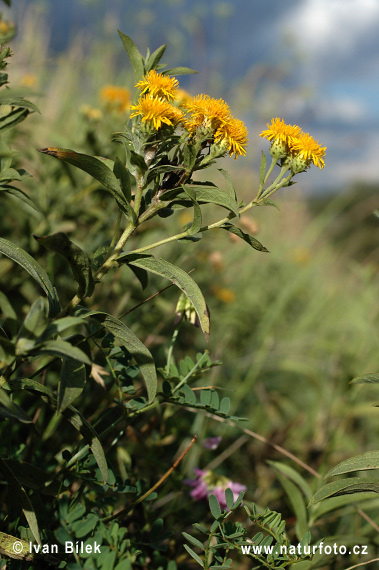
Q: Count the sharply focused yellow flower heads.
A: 6